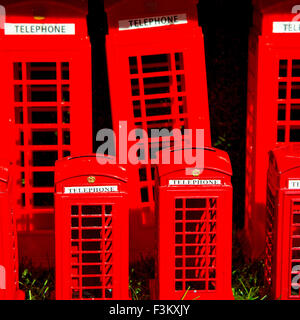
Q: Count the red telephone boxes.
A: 7